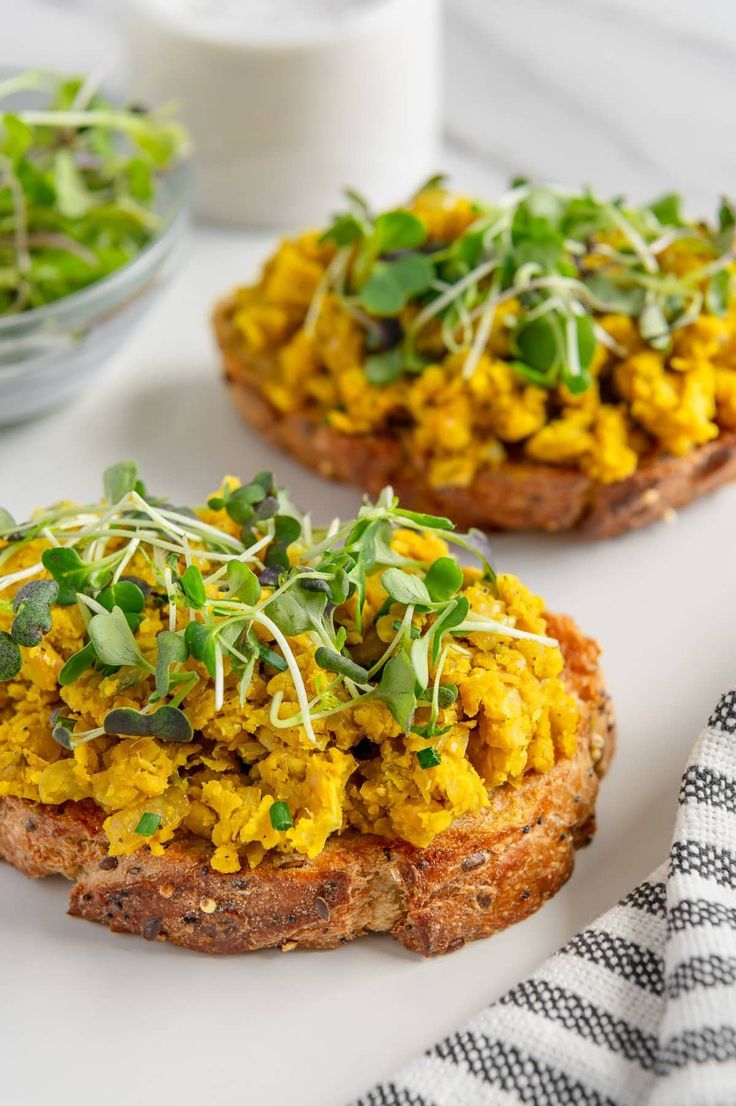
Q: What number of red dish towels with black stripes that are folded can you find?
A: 0